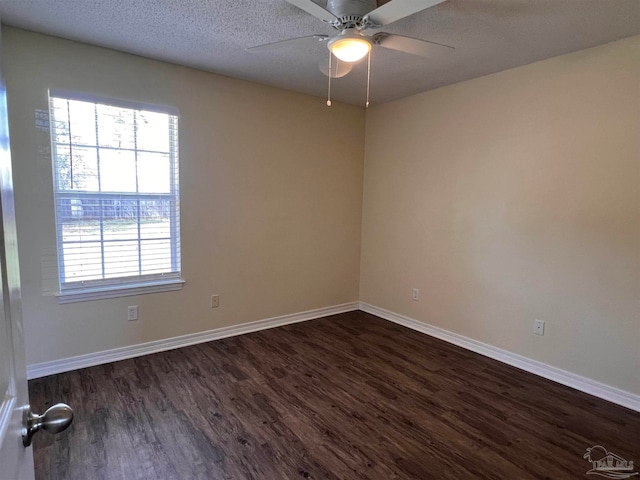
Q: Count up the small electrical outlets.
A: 4